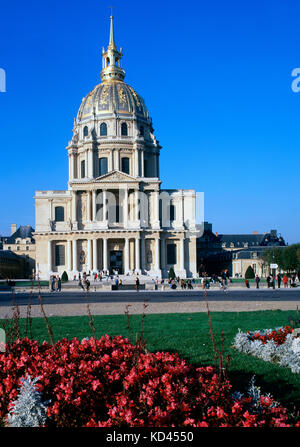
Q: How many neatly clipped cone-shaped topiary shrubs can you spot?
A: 3